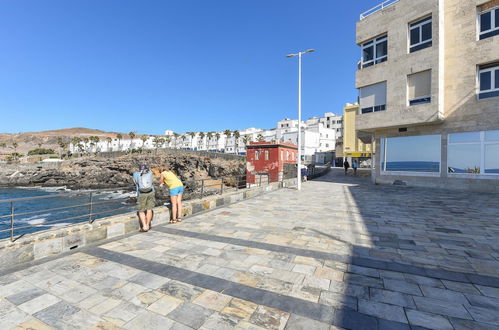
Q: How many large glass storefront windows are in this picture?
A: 2